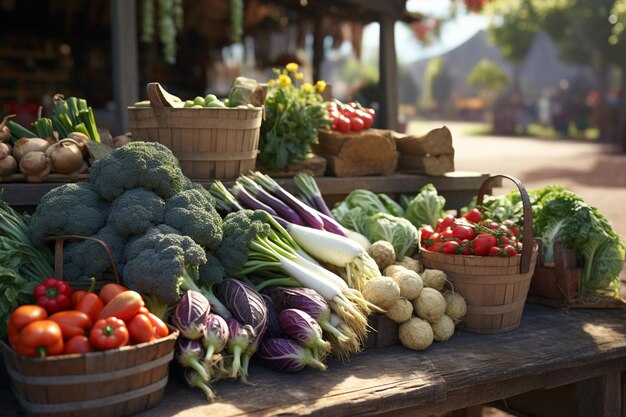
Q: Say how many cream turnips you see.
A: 11